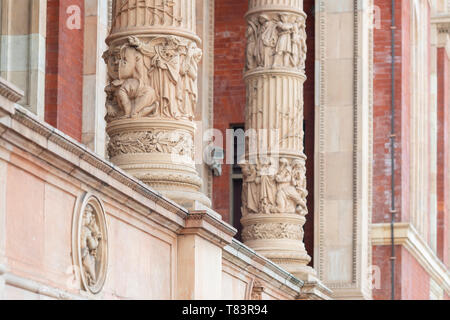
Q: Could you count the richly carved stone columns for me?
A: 2